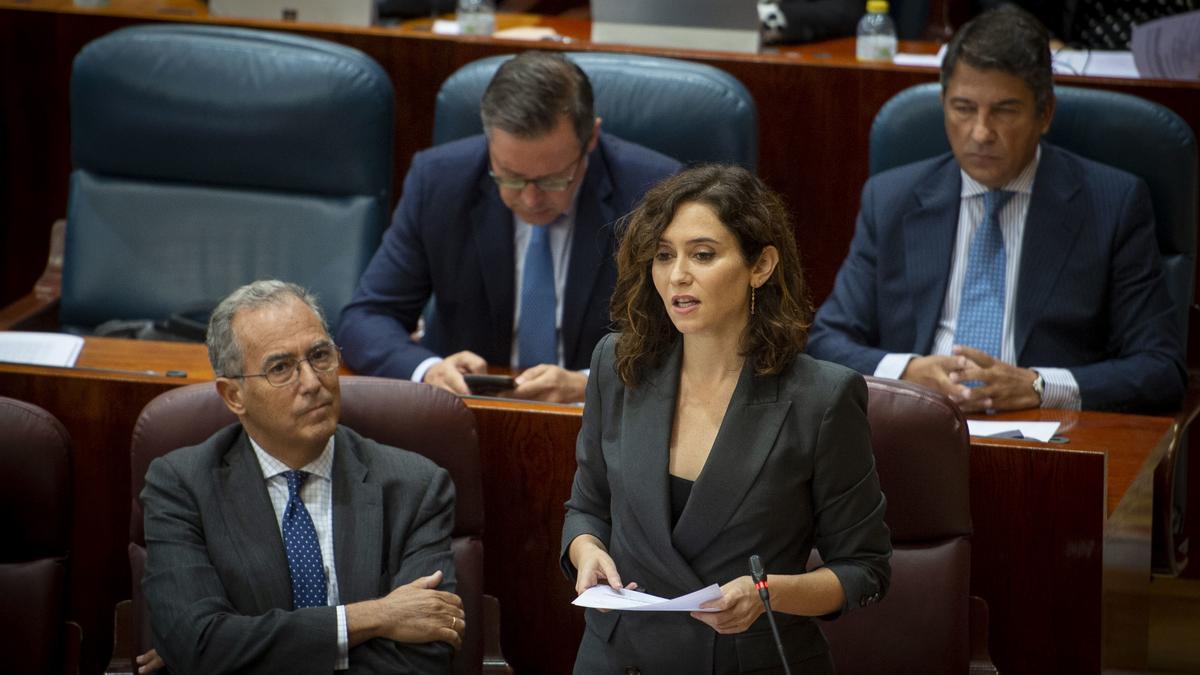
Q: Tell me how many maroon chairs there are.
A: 3